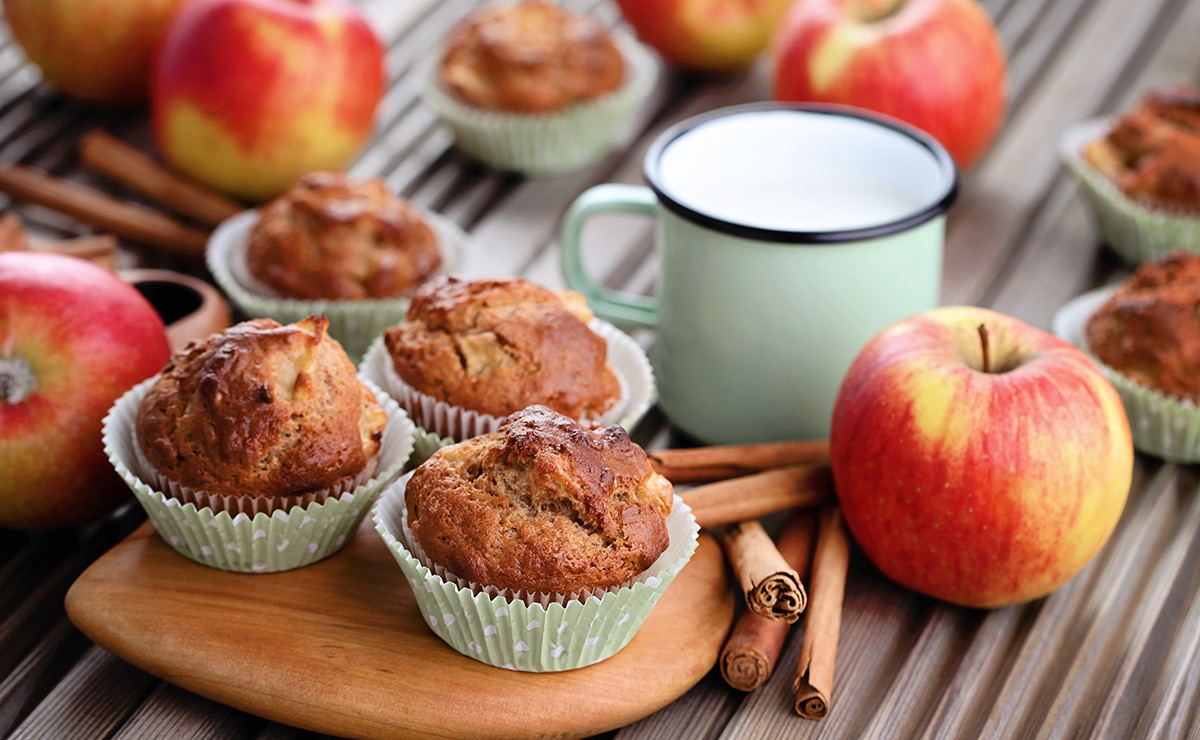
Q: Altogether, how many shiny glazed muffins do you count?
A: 7